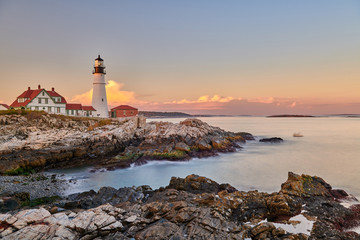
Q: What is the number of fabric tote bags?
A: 0